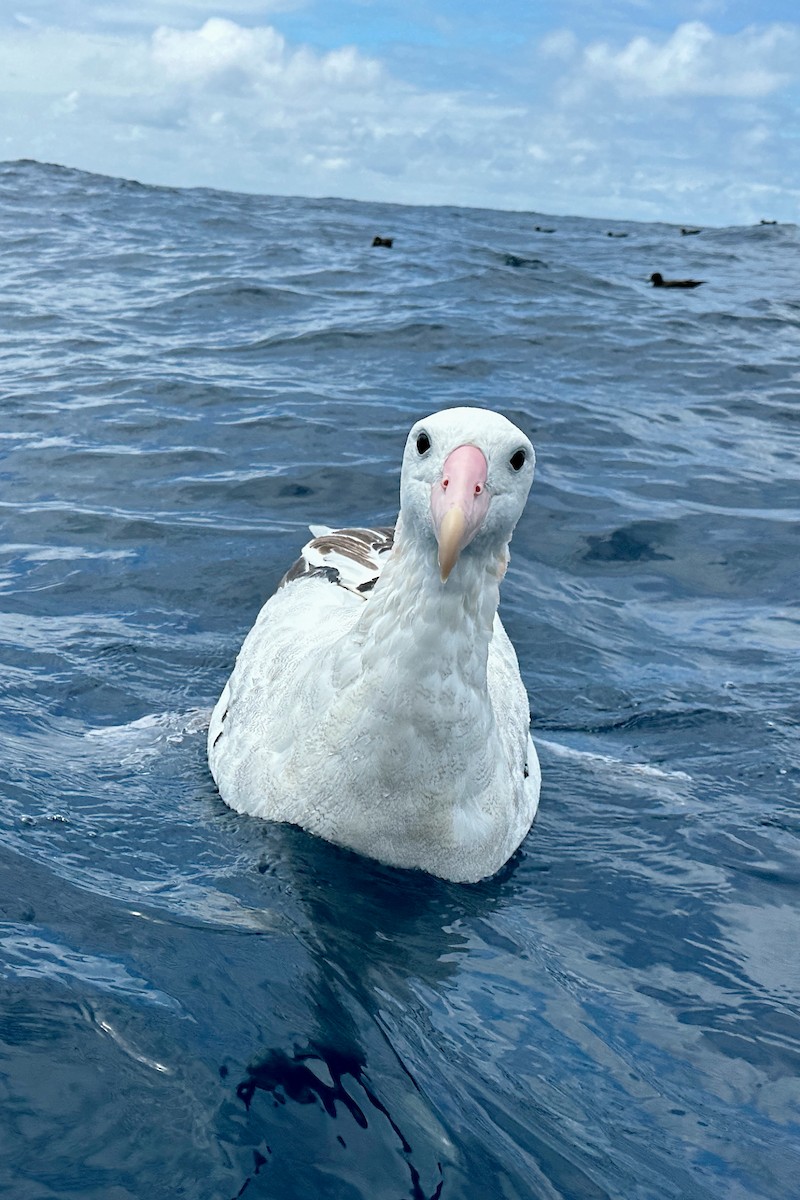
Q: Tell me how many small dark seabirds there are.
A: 6